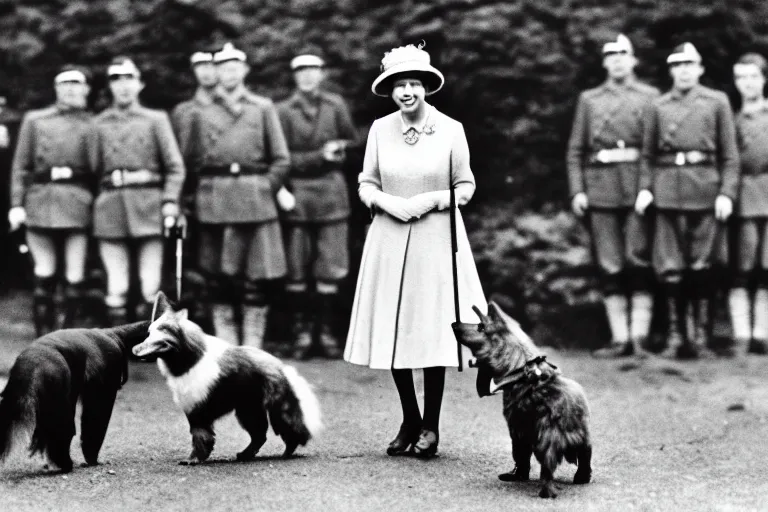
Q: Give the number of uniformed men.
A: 8